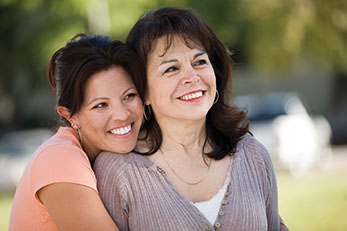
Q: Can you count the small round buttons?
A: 4